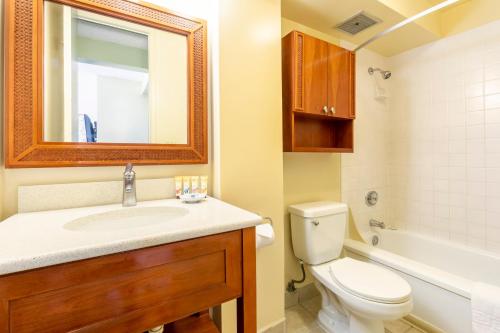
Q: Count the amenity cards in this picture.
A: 4